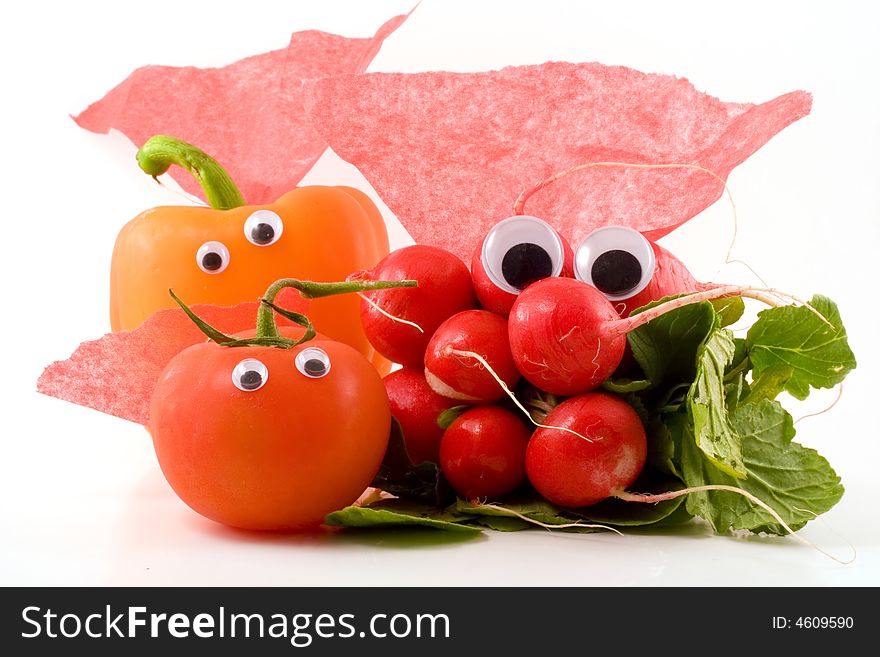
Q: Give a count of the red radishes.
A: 8